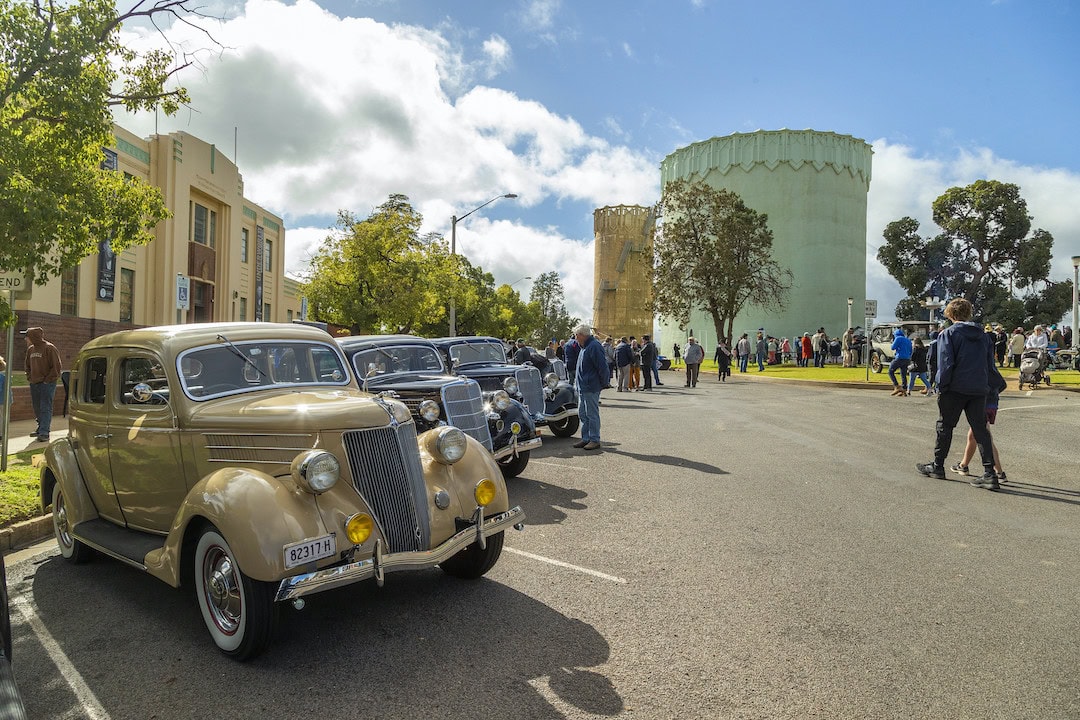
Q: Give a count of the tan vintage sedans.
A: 1